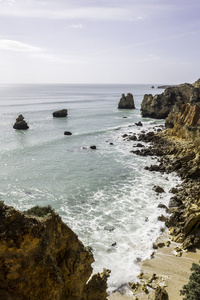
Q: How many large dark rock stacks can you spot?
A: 3